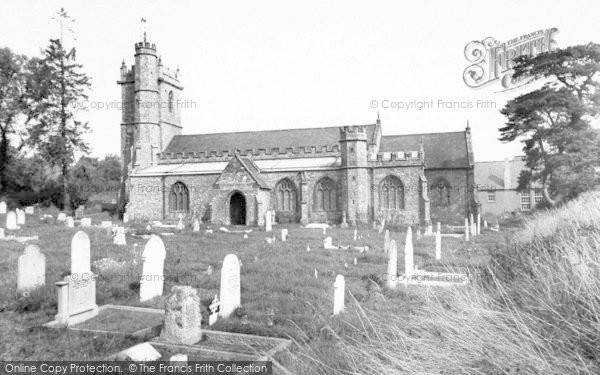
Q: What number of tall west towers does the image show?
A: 1